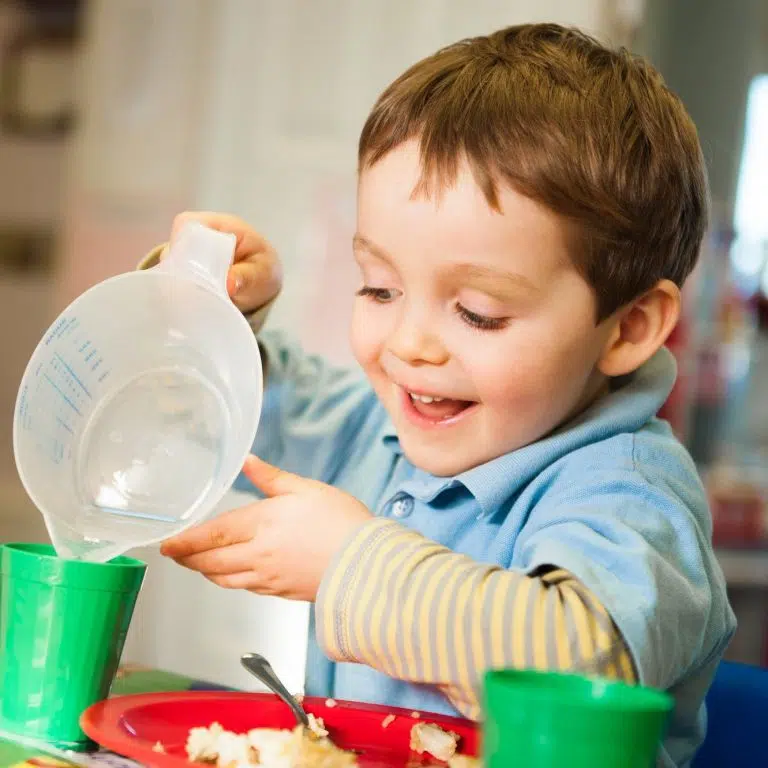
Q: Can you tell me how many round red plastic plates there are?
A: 1